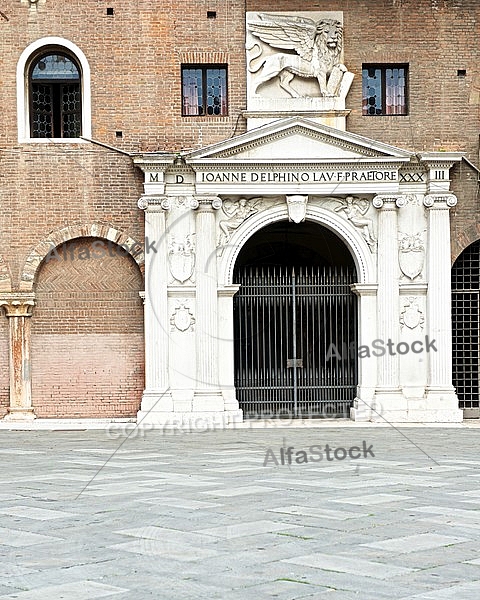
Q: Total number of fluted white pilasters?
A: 4